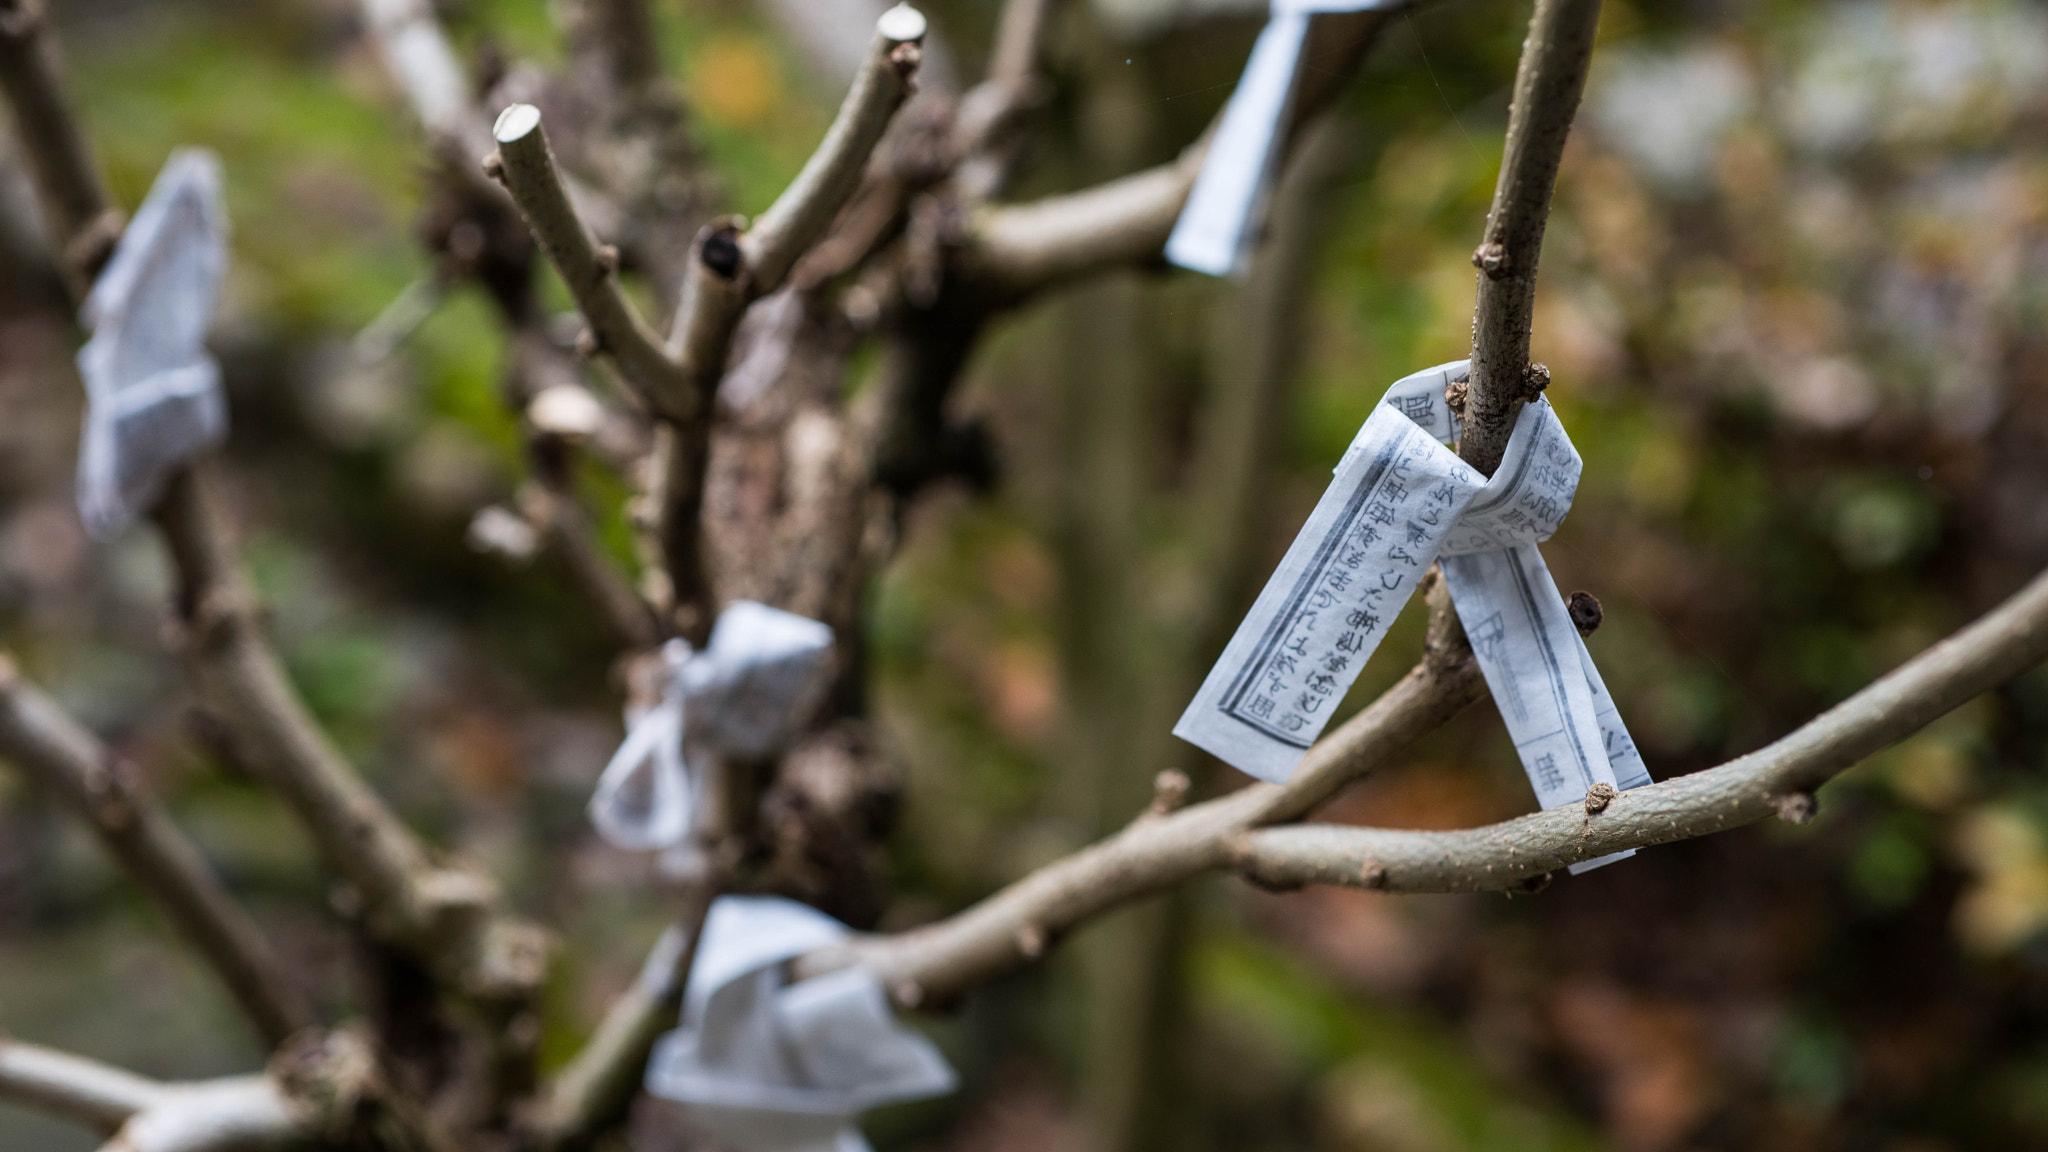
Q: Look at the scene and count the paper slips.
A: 5